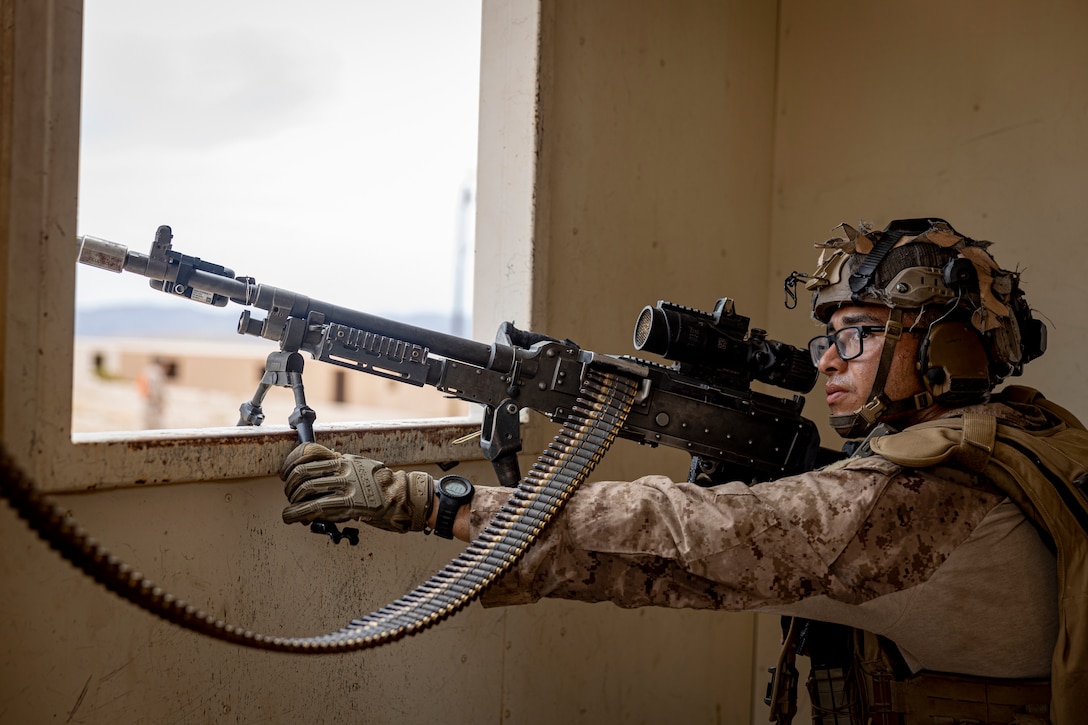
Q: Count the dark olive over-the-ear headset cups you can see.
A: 1